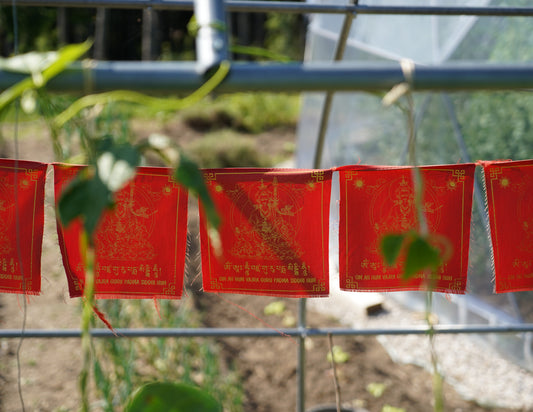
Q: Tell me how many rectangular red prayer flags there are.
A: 5